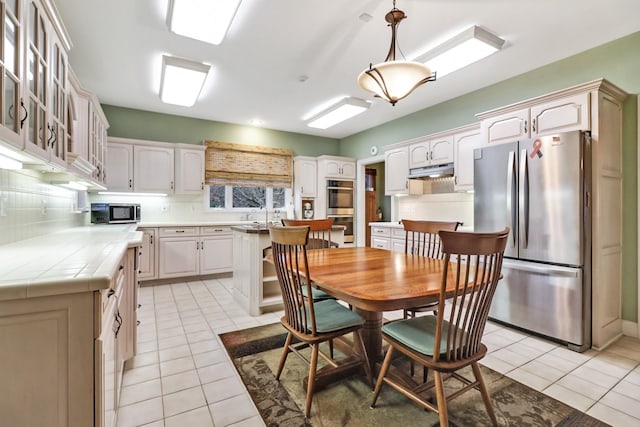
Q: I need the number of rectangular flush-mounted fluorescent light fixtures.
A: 4